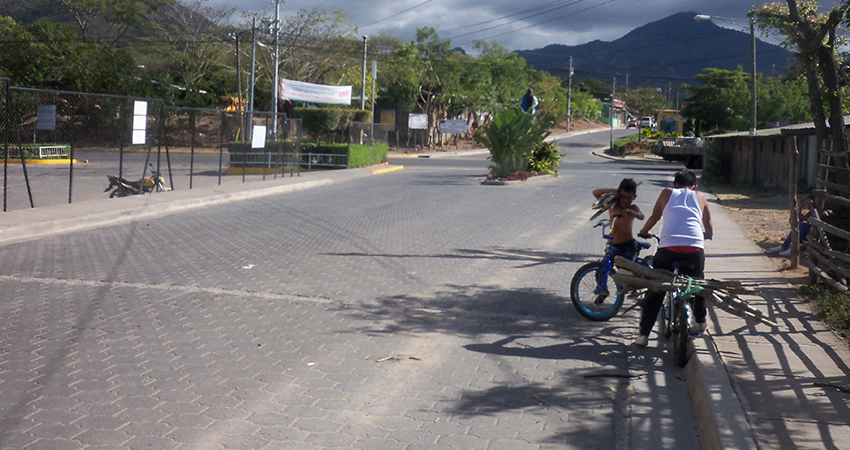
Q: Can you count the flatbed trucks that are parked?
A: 1